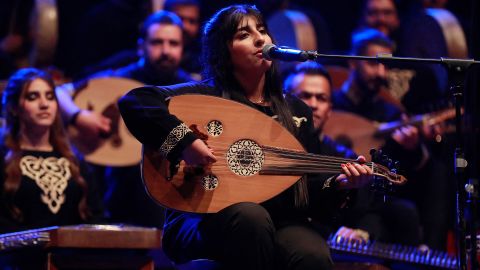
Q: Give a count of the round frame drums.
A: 3